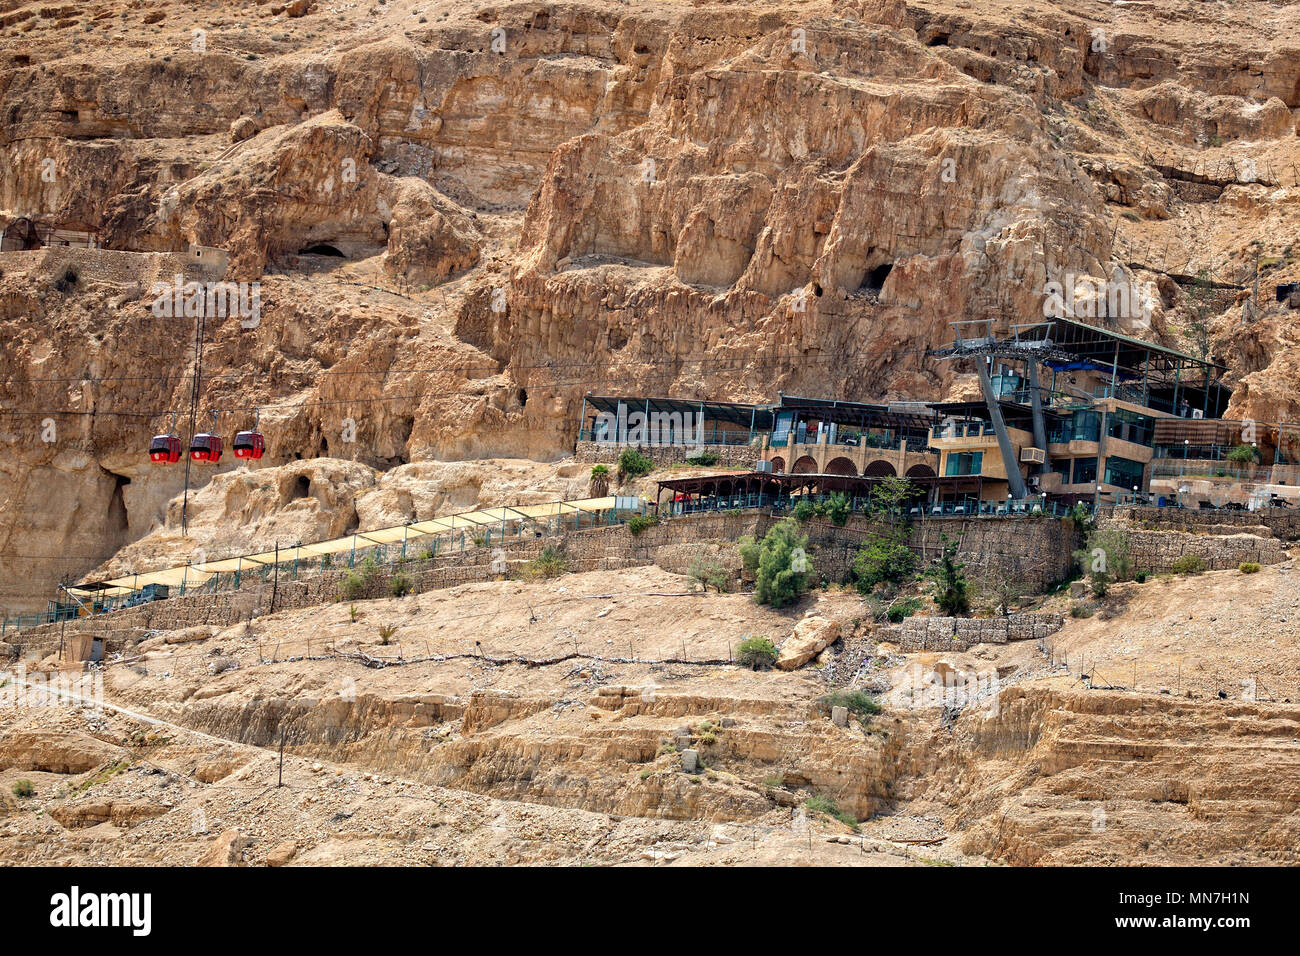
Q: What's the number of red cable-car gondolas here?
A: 3